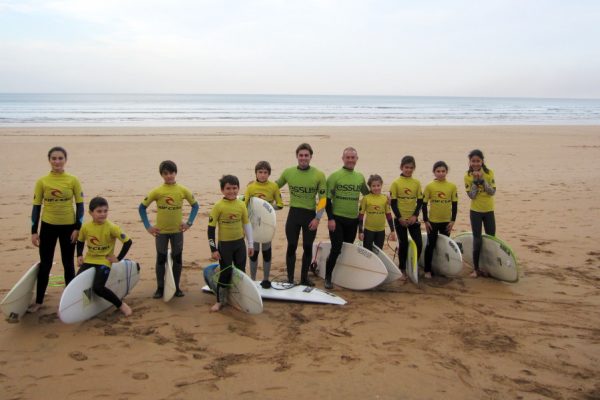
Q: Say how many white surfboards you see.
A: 11